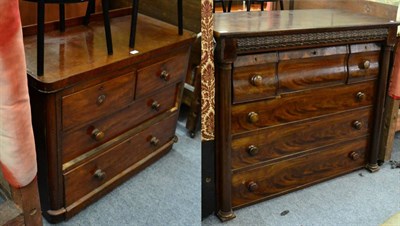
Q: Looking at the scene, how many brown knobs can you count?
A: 13